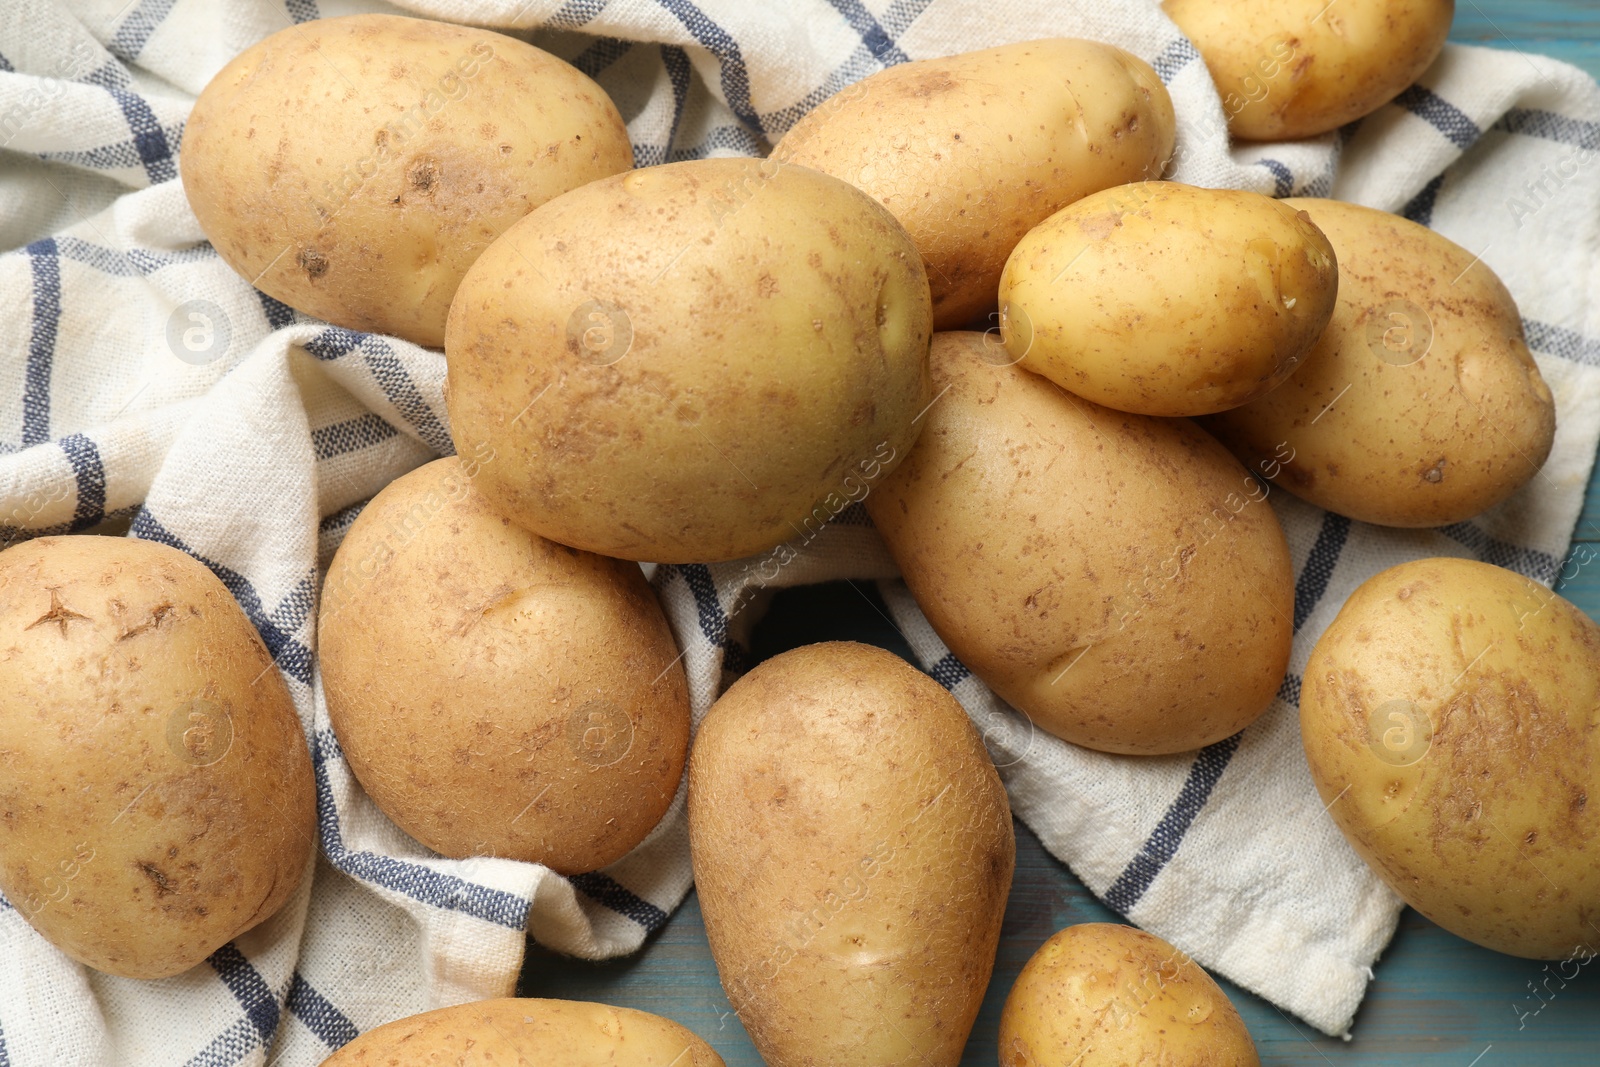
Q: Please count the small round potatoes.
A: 3